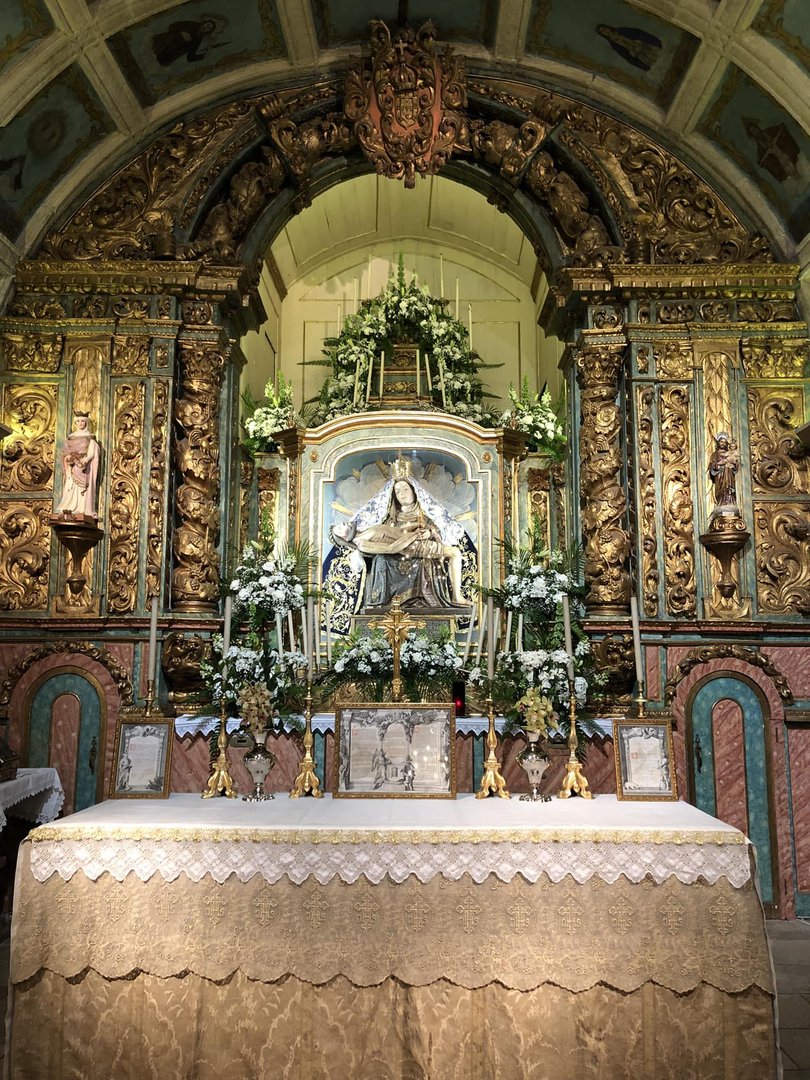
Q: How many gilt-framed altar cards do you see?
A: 3